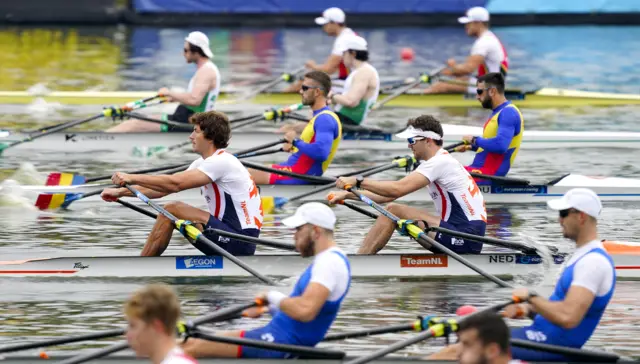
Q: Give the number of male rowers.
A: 12